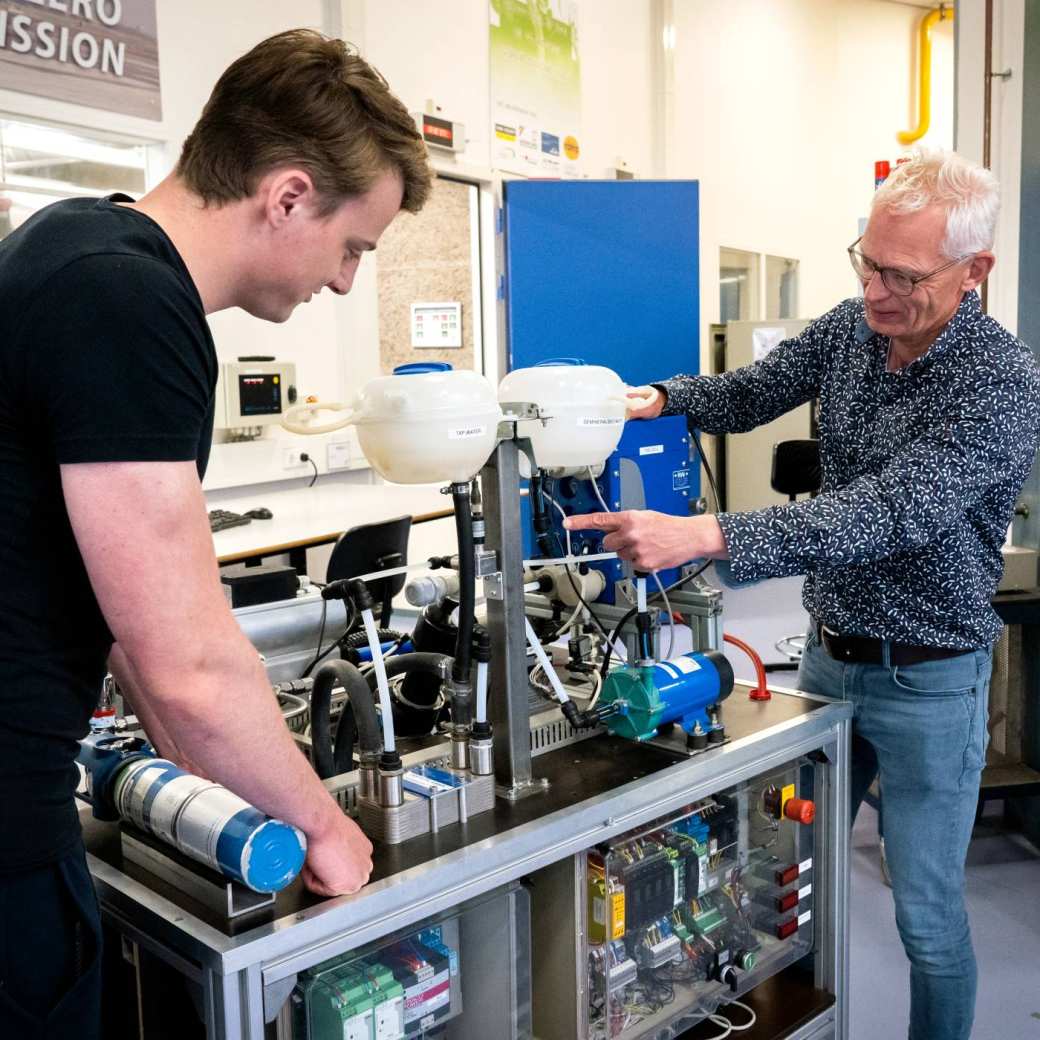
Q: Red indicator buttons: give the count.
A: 3